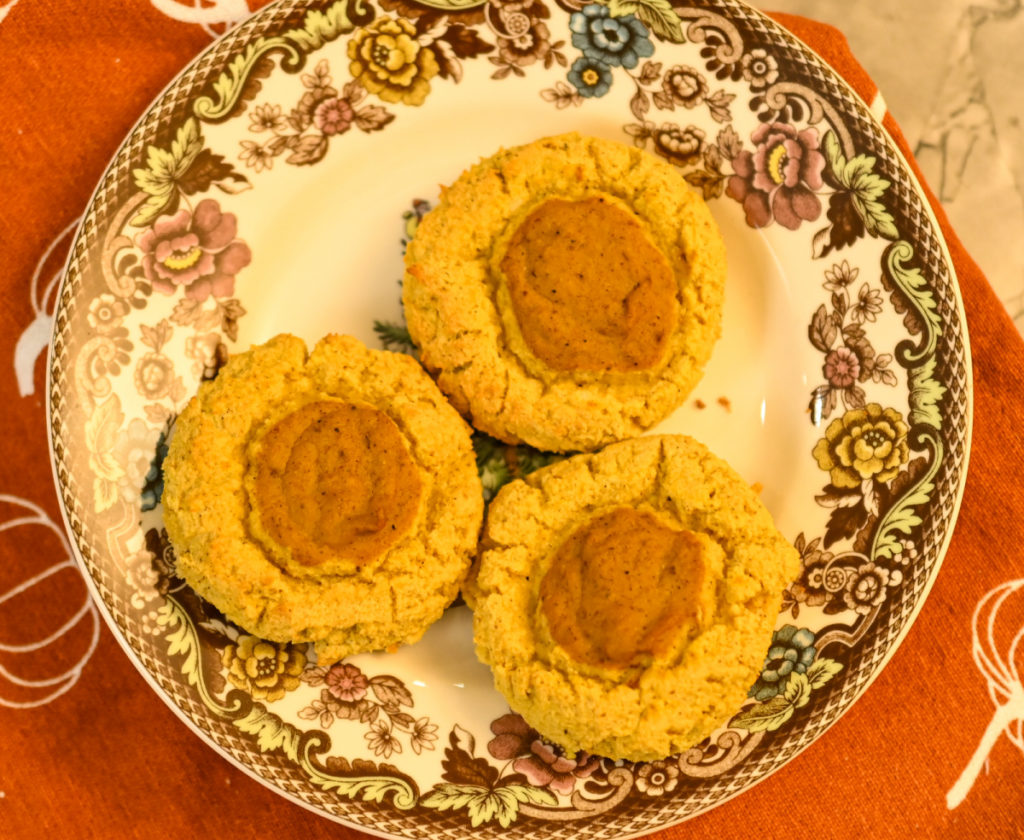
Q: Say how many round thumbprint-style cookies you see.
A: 3